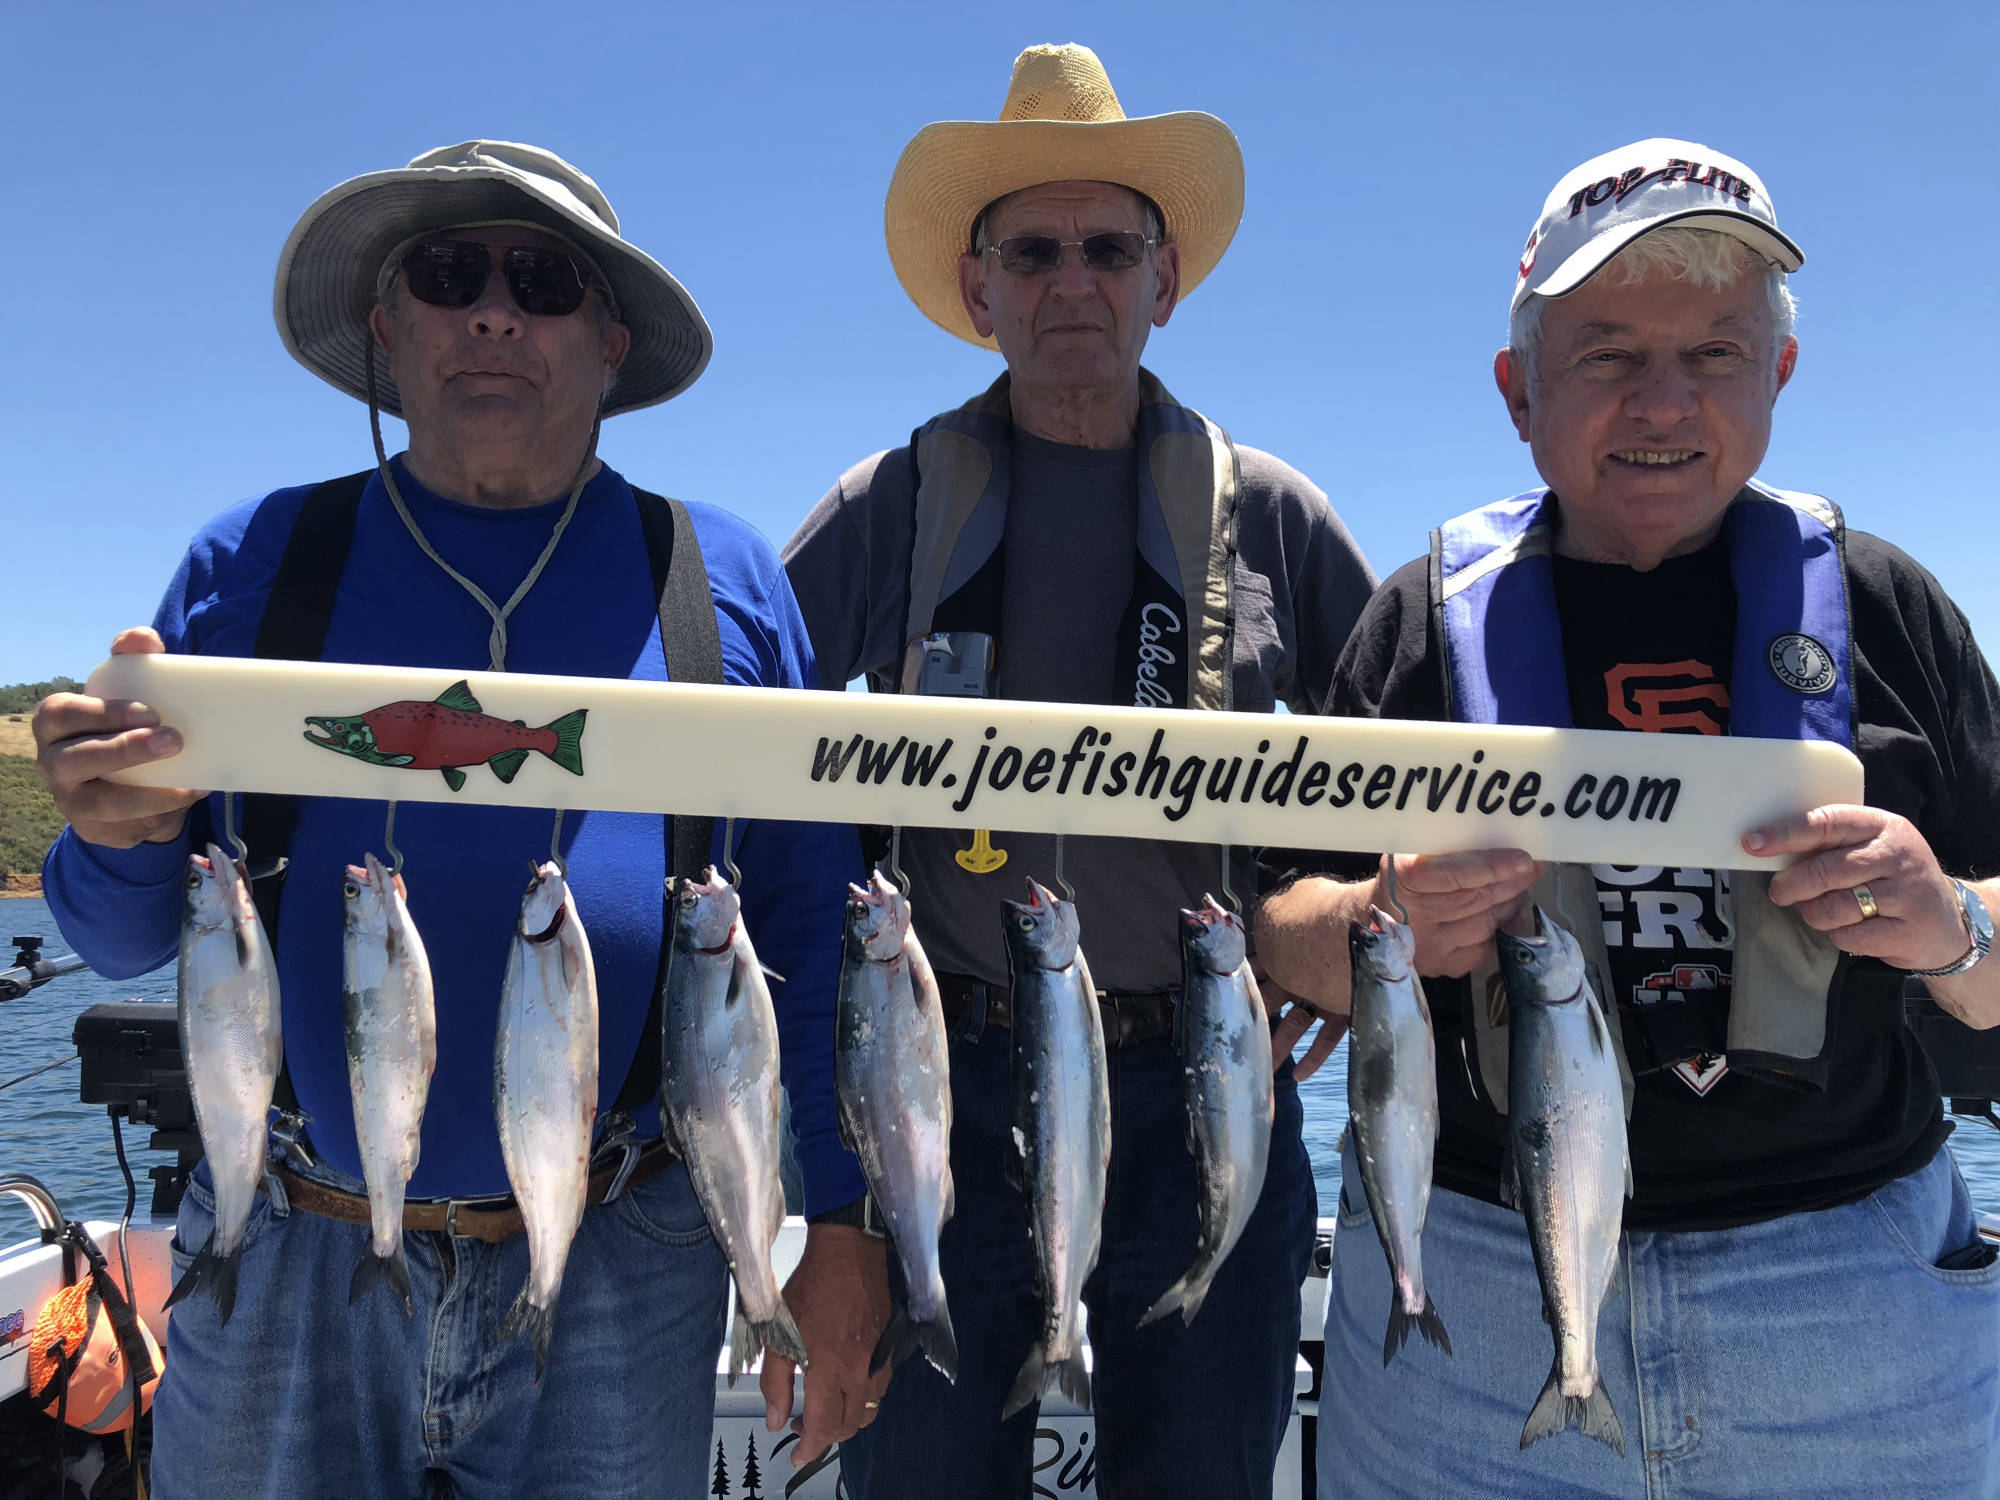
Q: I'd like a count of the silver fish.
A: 9